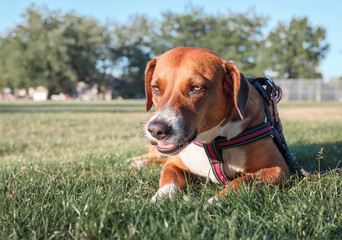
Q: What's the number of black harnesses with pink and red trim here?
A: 1